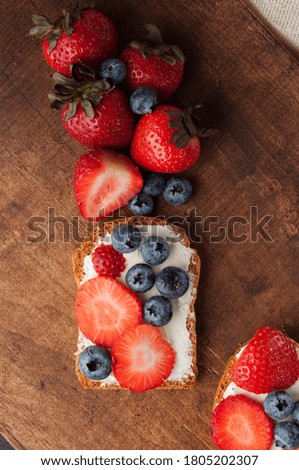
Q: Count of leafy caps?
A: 4